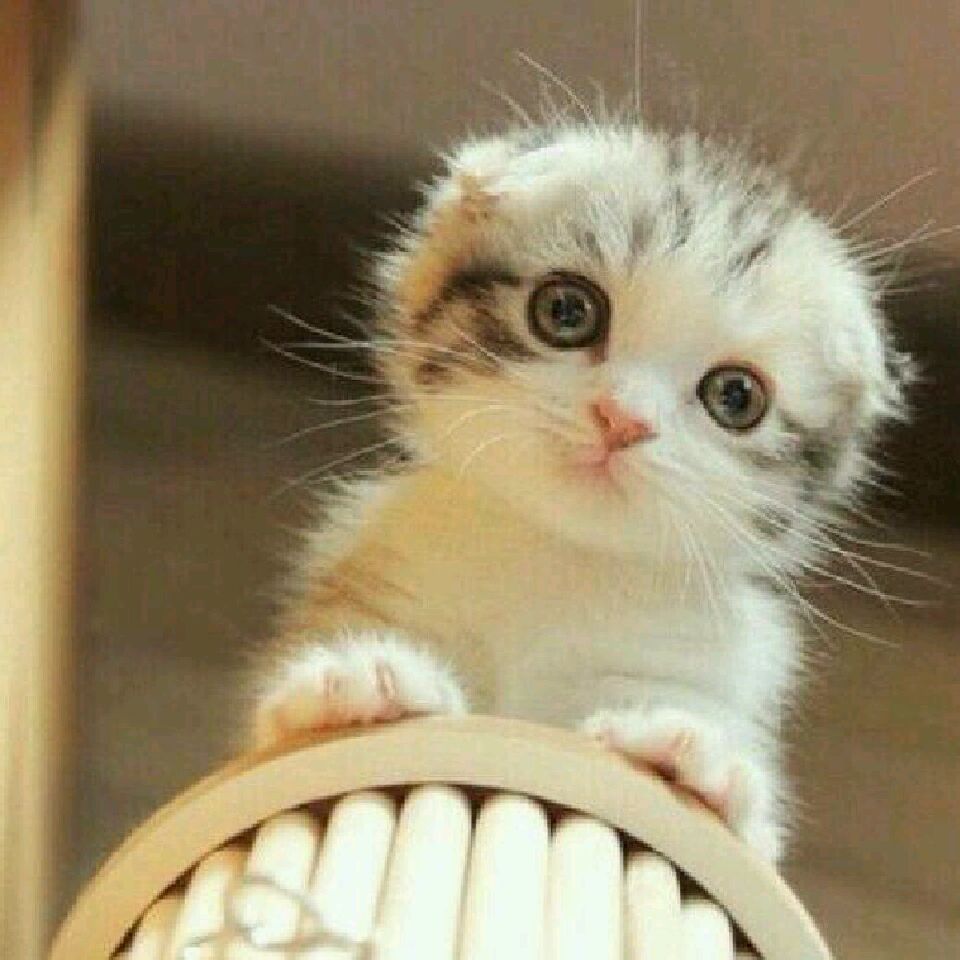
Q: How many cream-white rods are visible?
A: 9